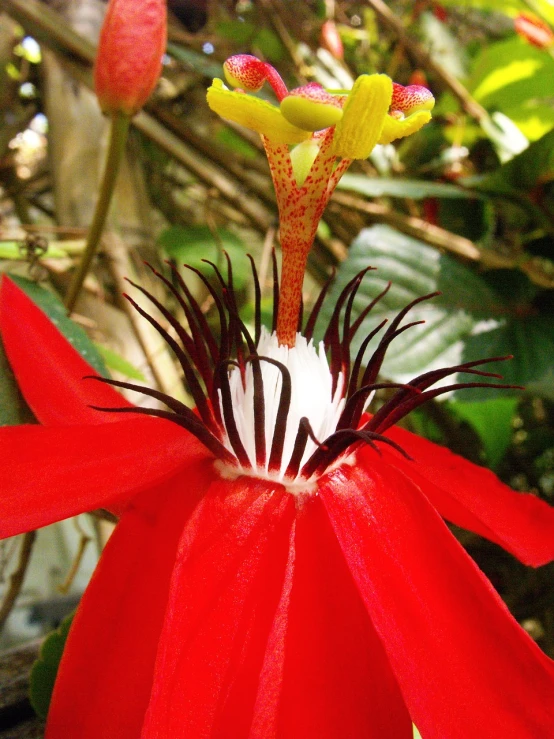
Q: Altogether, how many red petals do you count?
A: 7